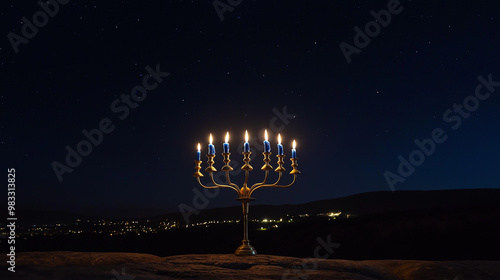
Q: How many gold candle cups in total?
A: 7